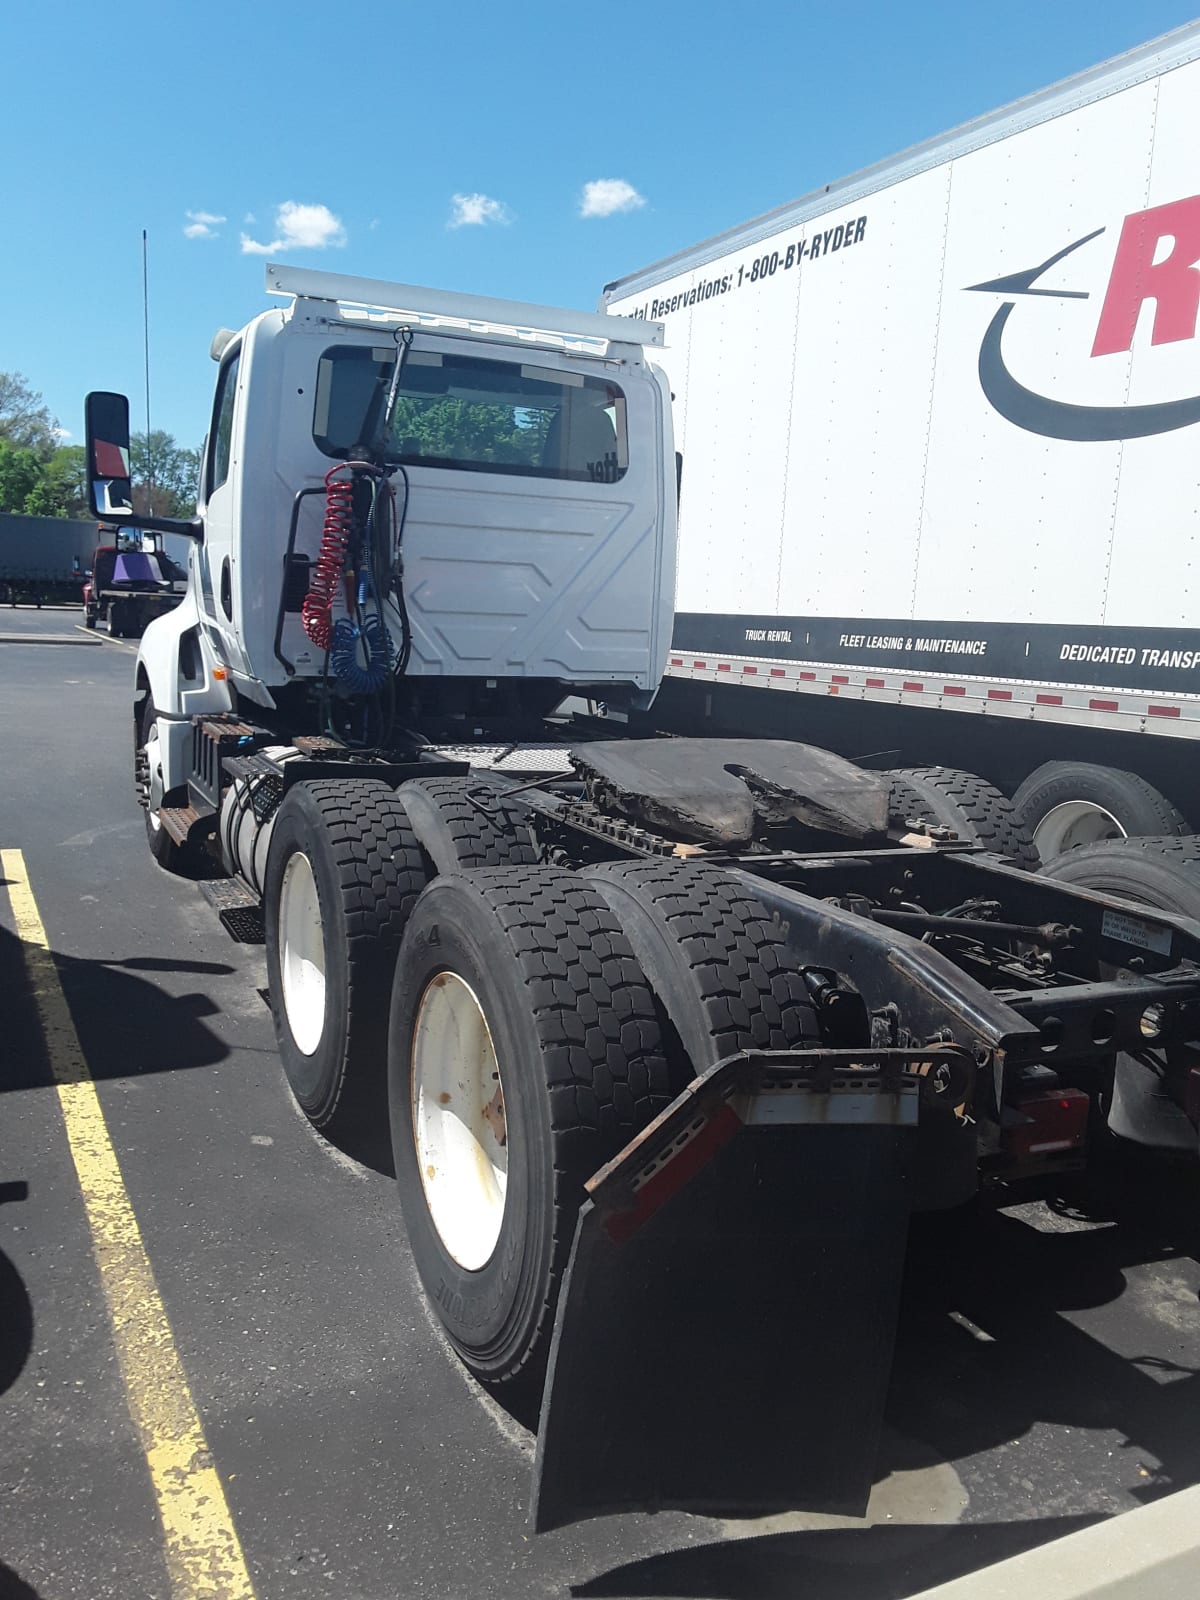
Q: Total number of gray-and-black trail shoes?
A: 0